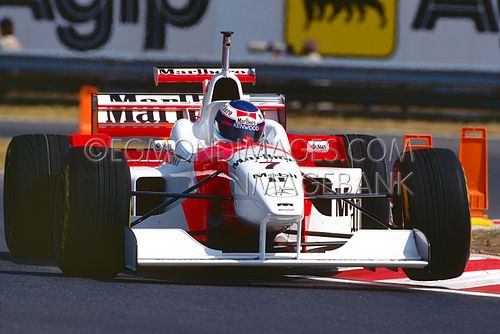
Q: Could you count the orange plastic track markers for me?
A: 3